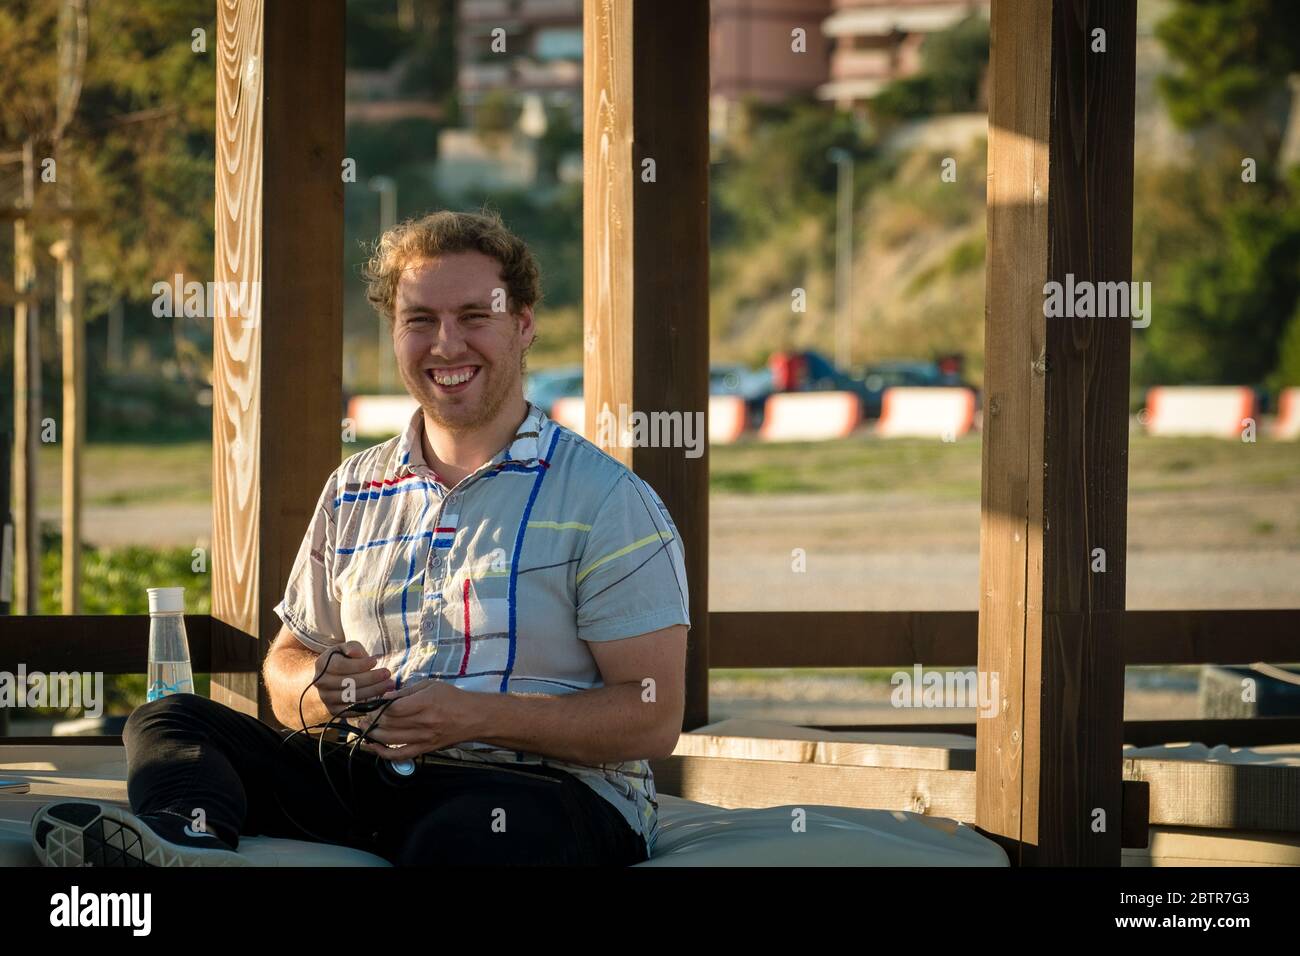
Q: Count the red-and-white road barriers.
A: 7